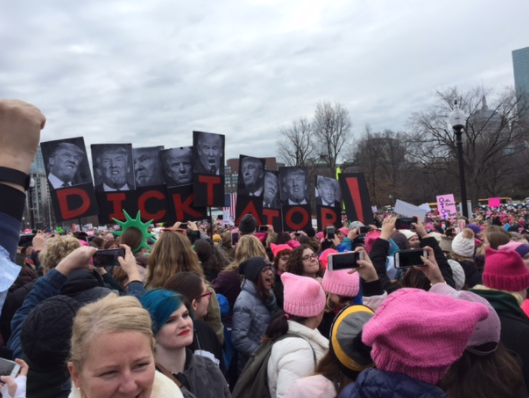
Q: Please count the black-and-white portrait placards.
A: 9